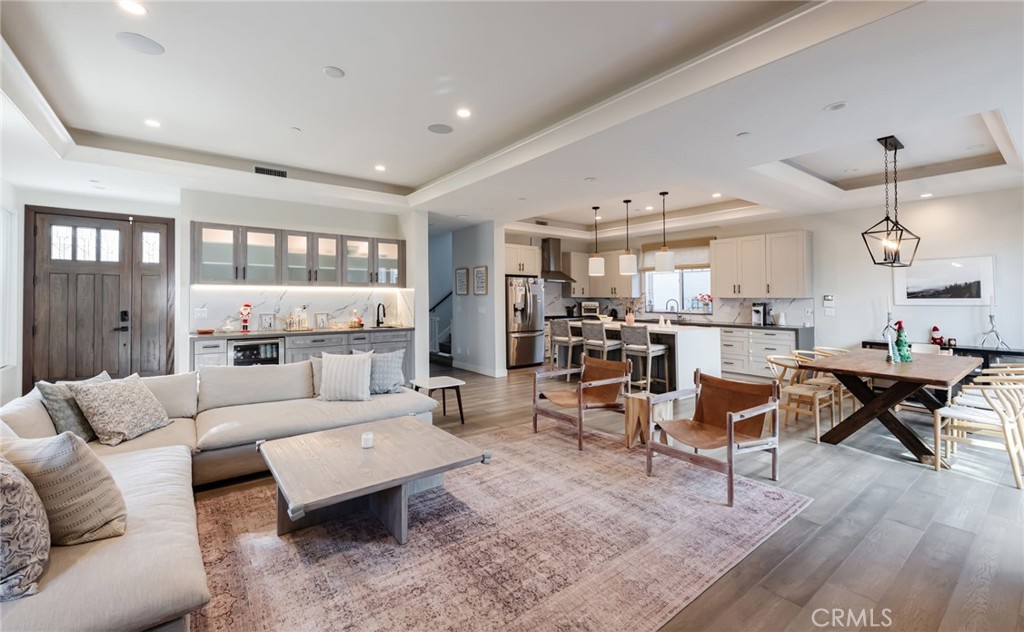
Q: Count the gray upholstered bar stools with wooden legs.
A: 3